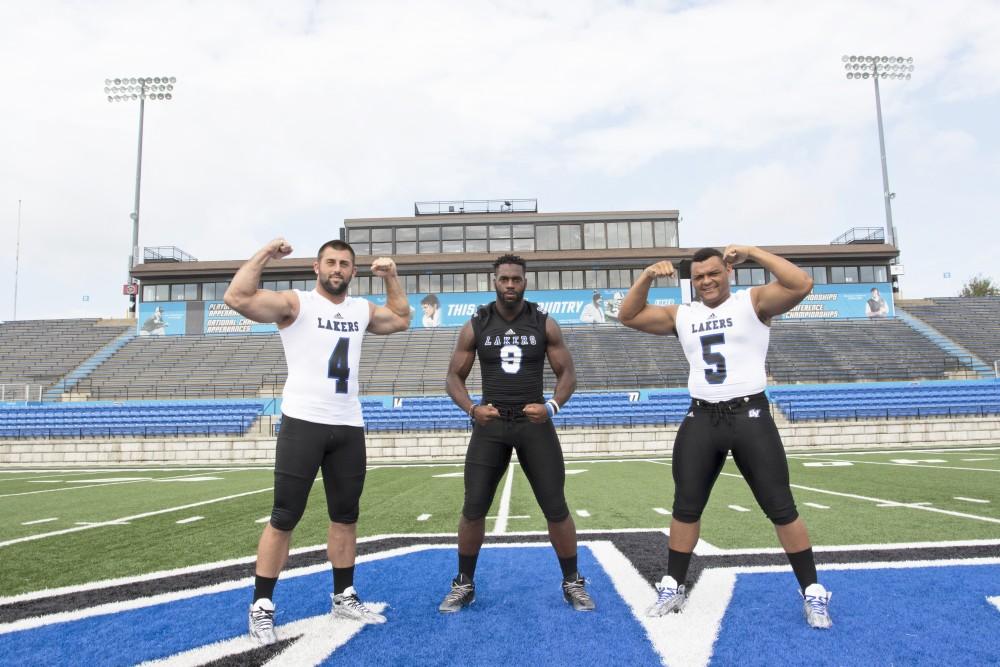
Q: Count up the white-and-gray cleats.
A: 4